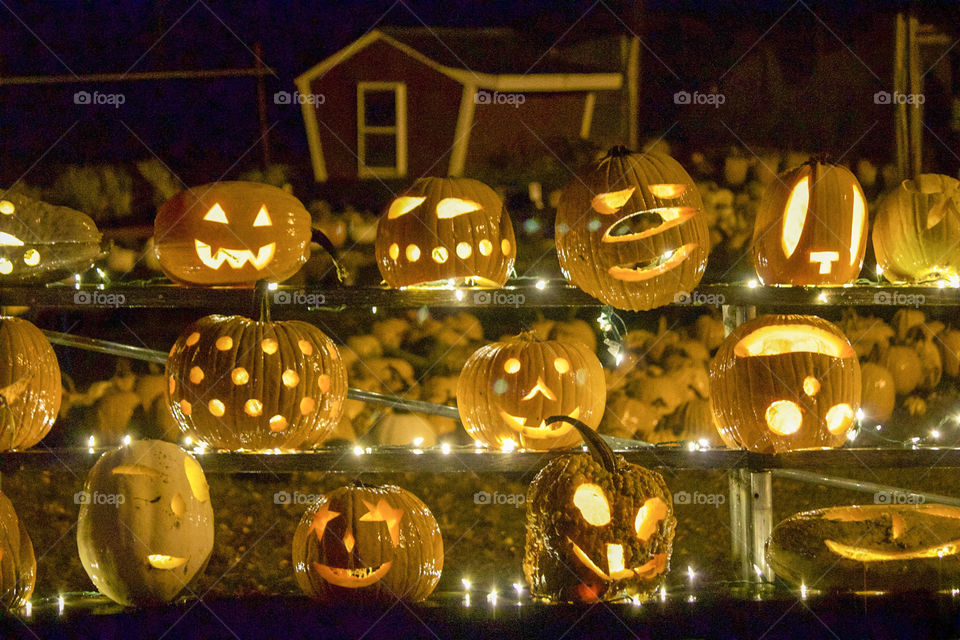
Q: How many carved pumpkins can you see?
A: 15